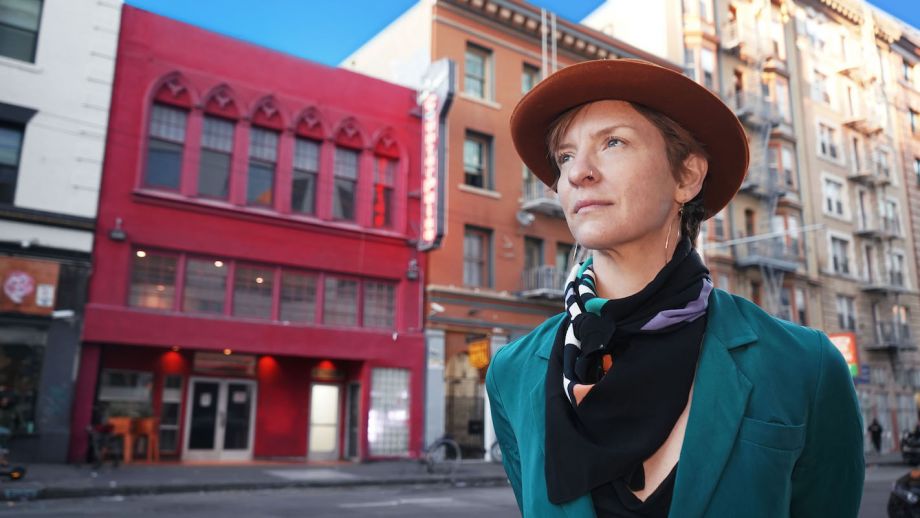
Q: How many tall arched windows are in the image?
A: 6